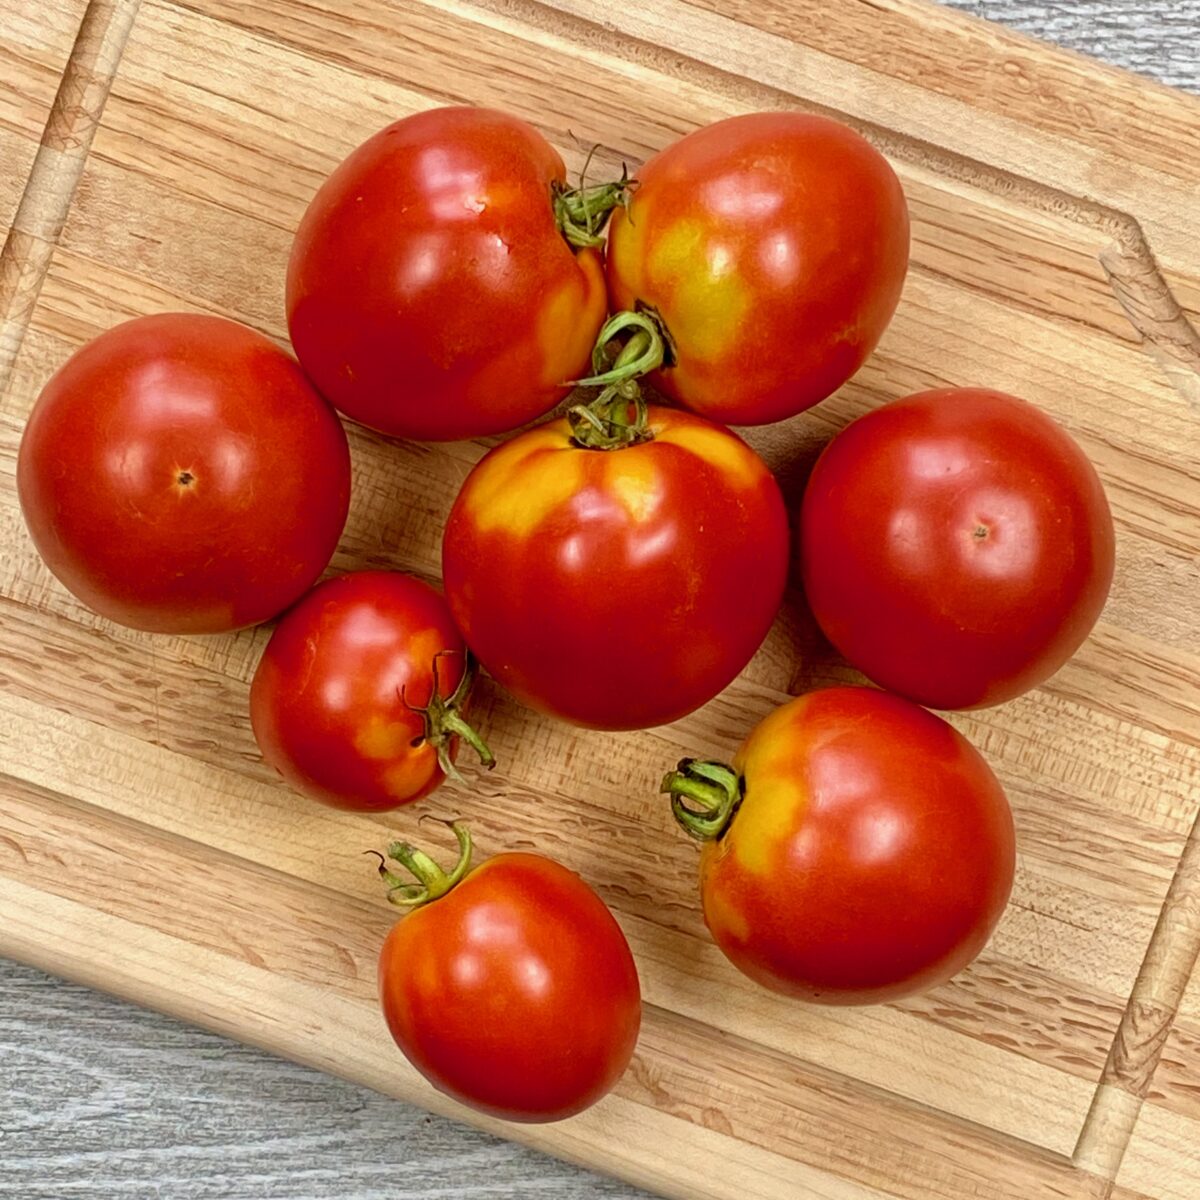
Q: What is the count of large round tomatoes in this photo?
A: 6